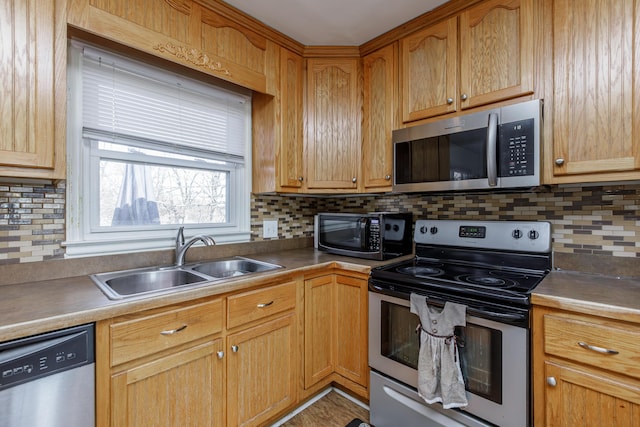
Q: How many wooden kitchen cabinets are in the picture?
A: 12